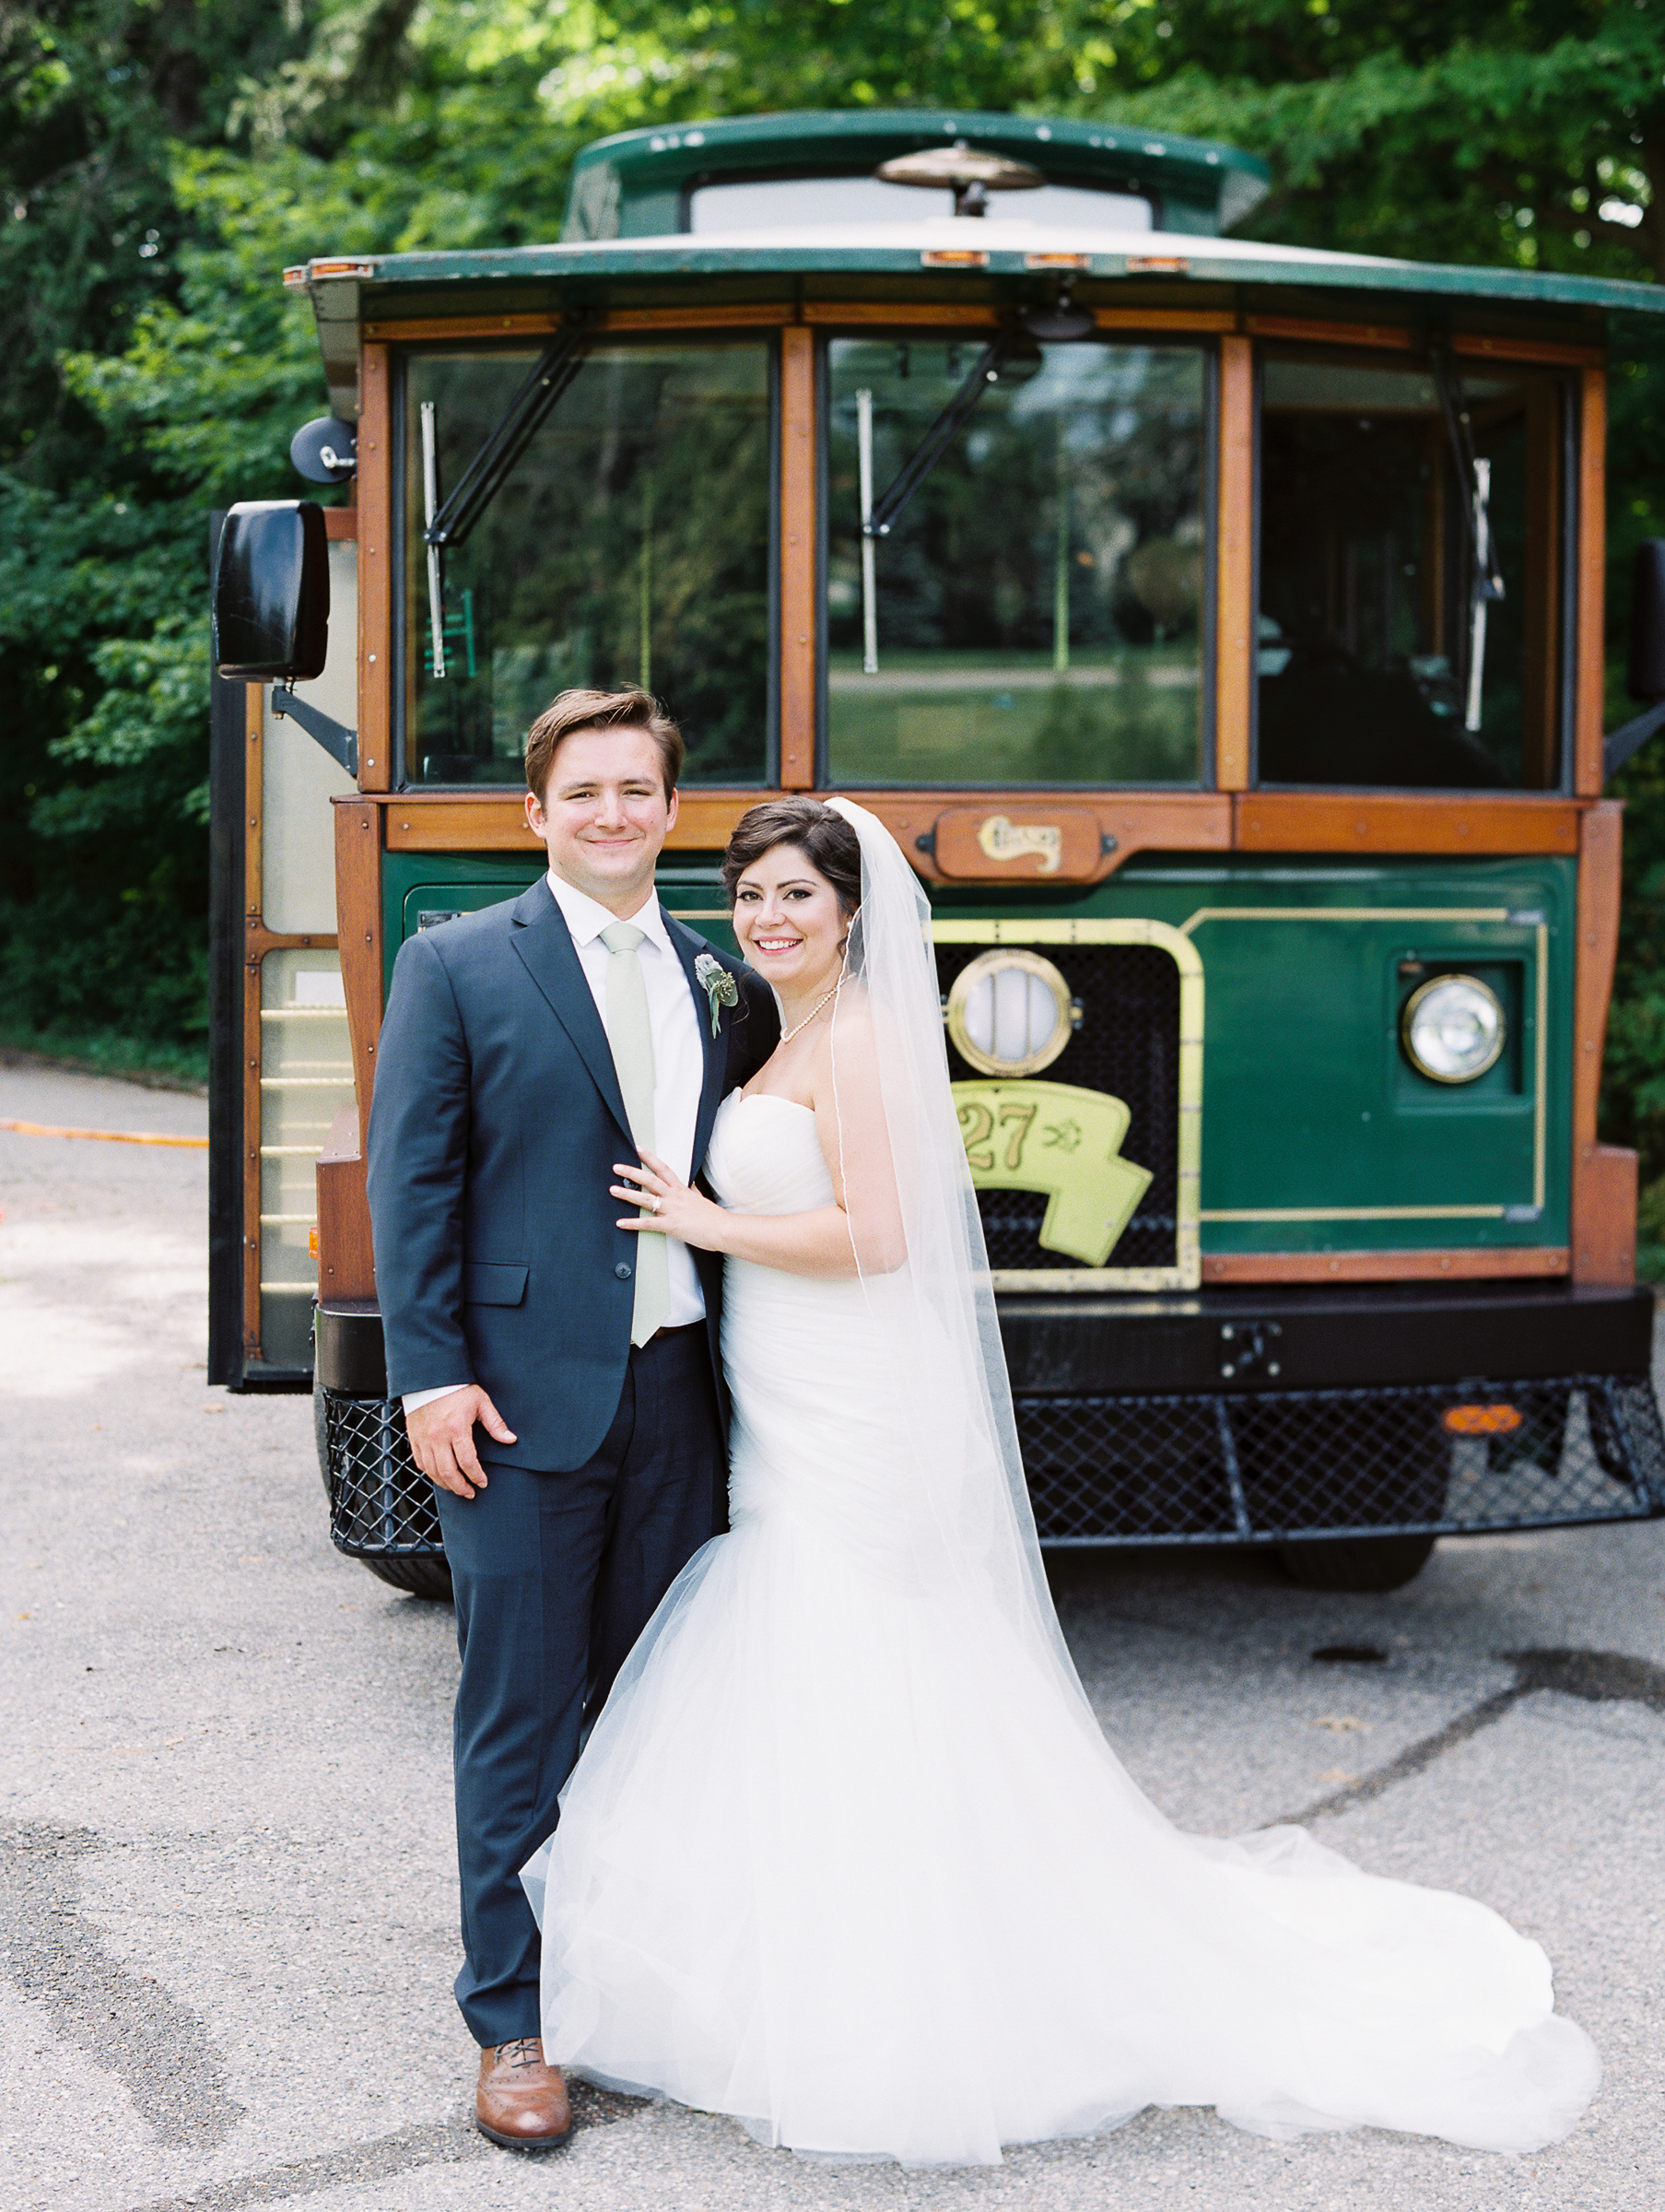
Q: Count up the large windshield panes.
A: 3